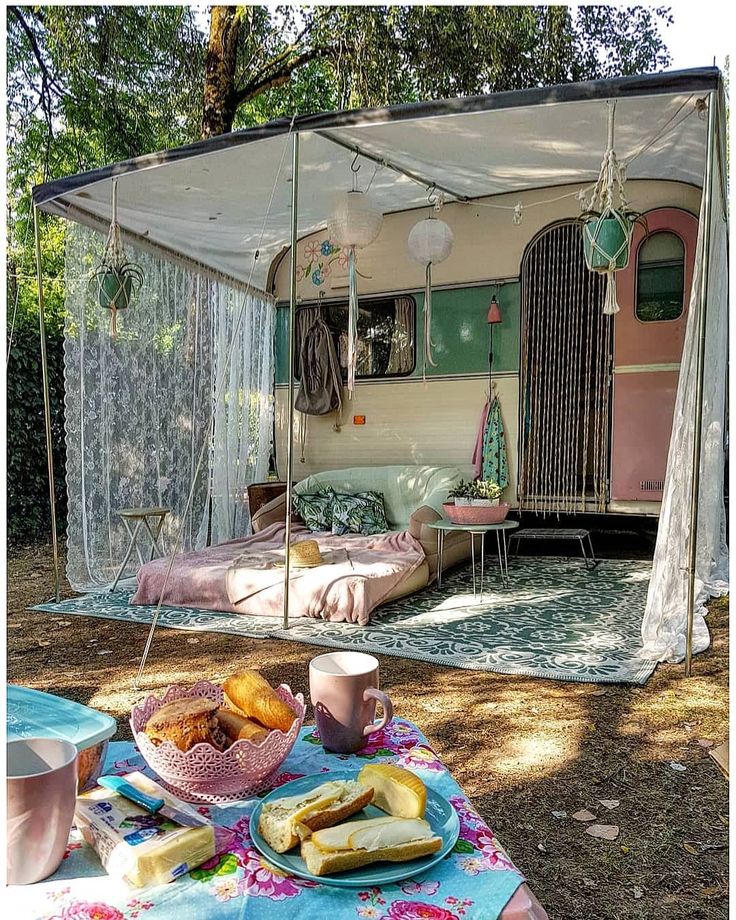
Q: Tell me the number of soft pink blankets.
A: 1